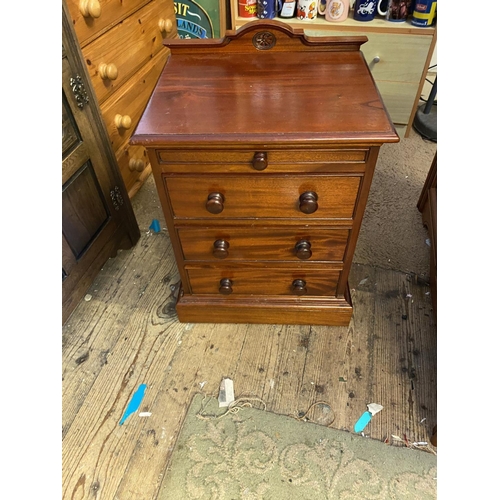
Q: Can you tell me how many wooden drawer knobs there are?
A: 12